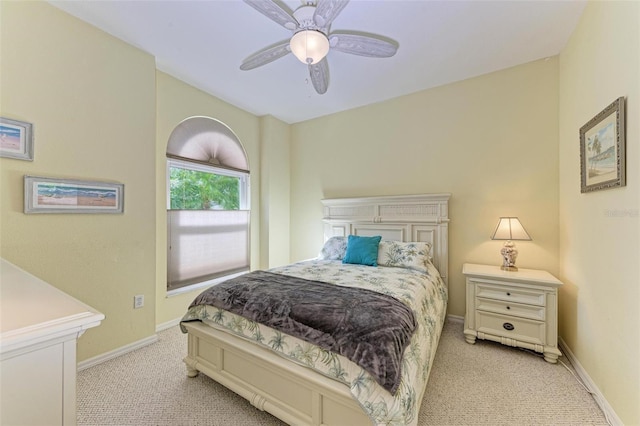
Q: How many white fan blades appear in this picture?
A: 5